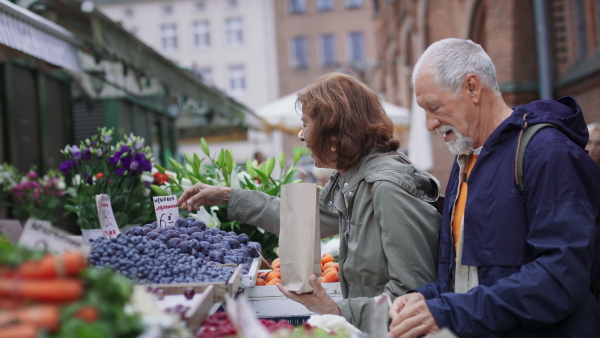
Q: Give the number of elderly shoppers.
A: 2